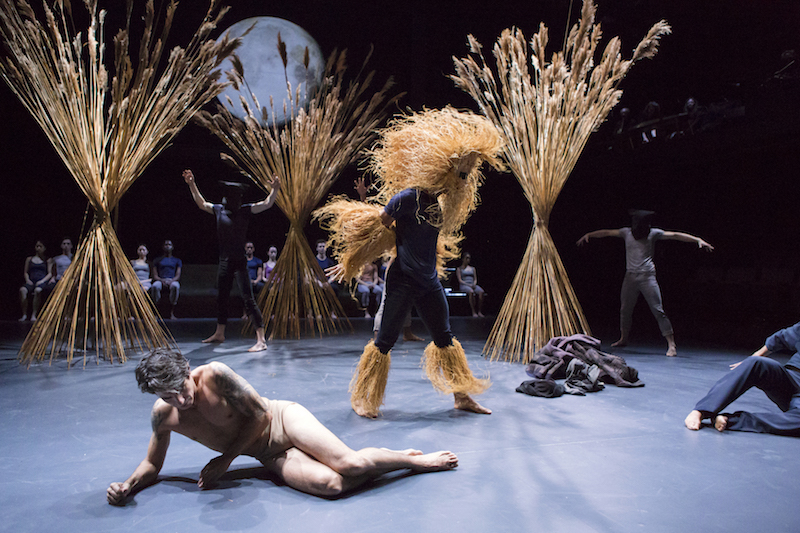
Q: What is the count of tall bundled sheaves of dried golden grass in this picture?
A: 3